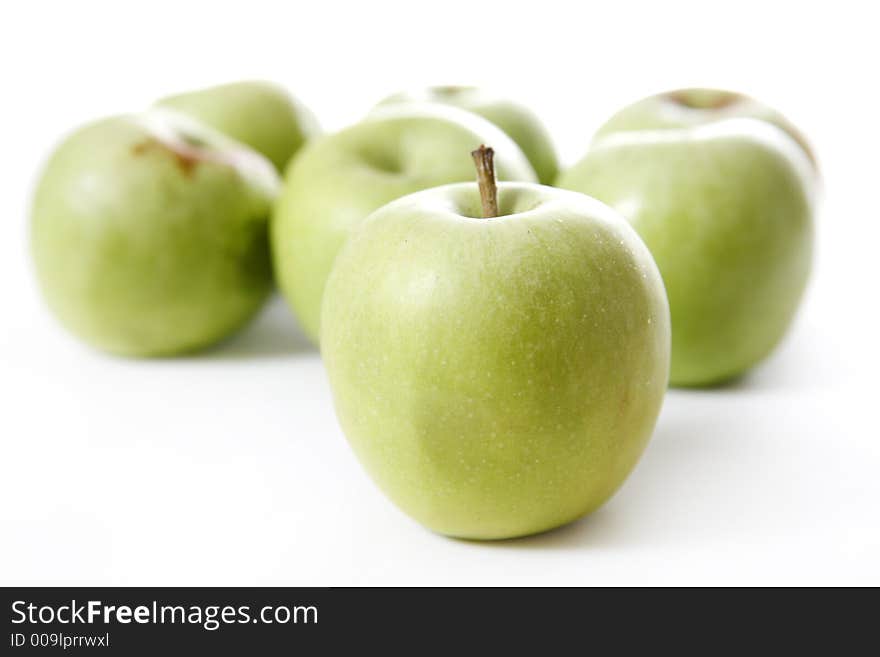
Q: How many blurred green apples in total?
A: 6